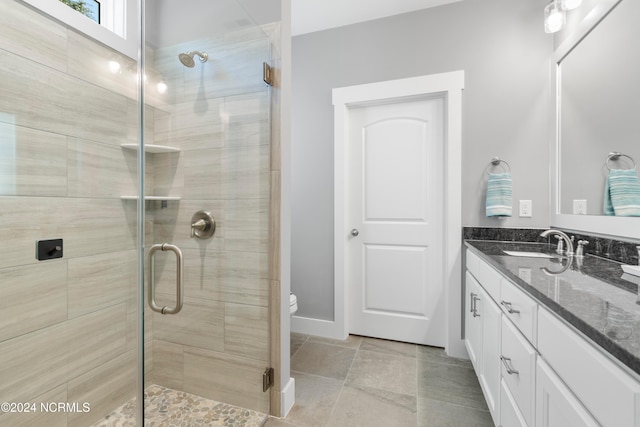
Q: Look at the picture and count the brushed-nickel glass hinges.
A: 2